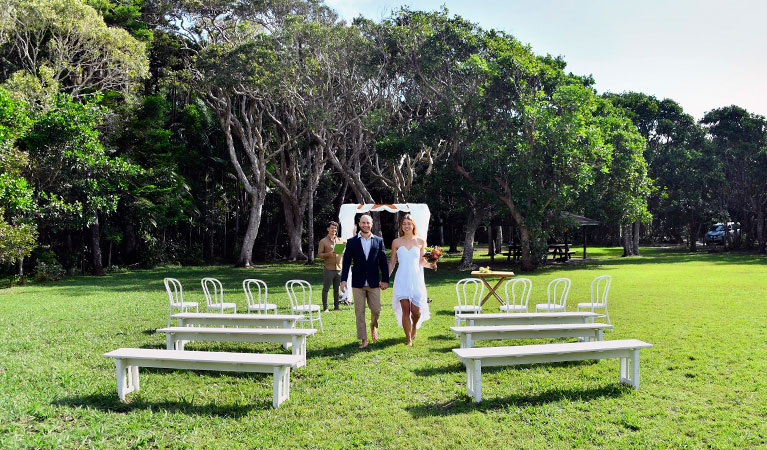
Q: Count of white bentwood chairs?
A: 8